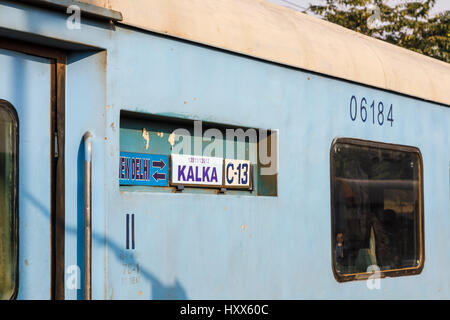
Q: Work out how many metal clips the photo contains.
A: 2